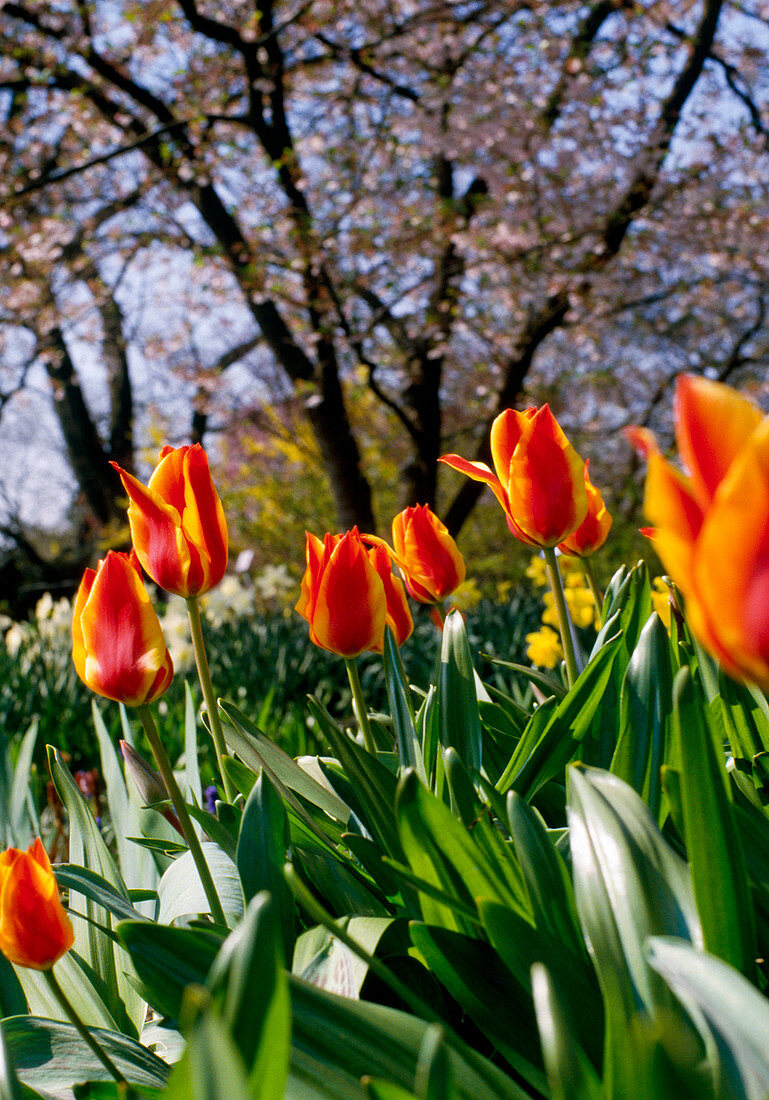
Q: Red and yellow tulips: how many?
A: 9